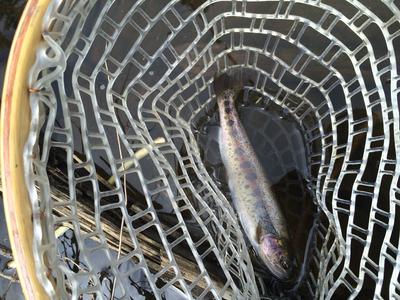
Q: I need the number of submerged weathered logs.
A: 1